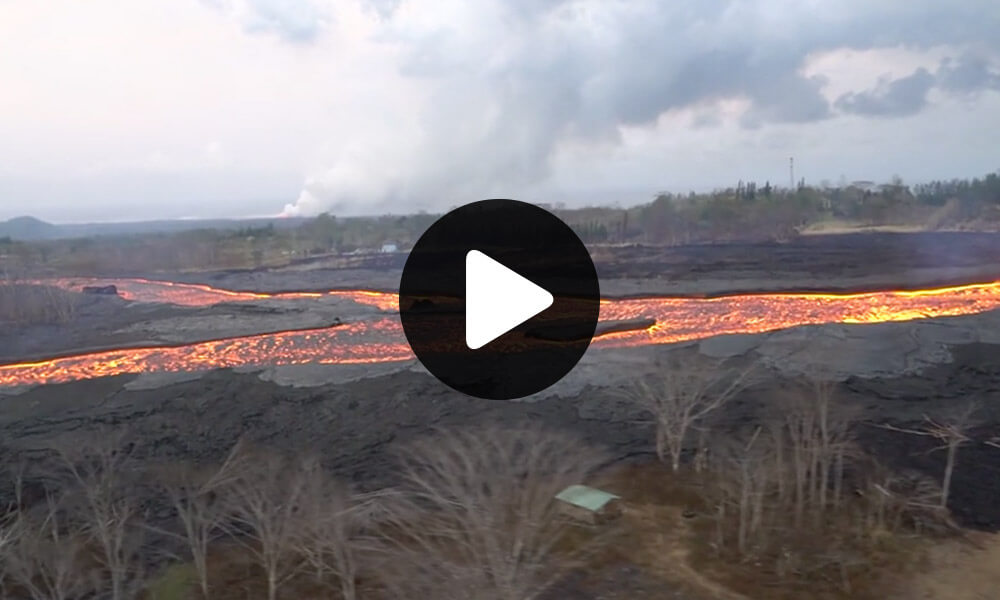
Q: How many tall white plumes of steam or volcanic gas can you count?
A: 1